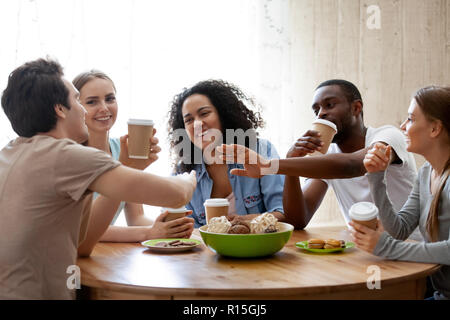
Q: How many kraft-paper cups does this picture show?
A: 5